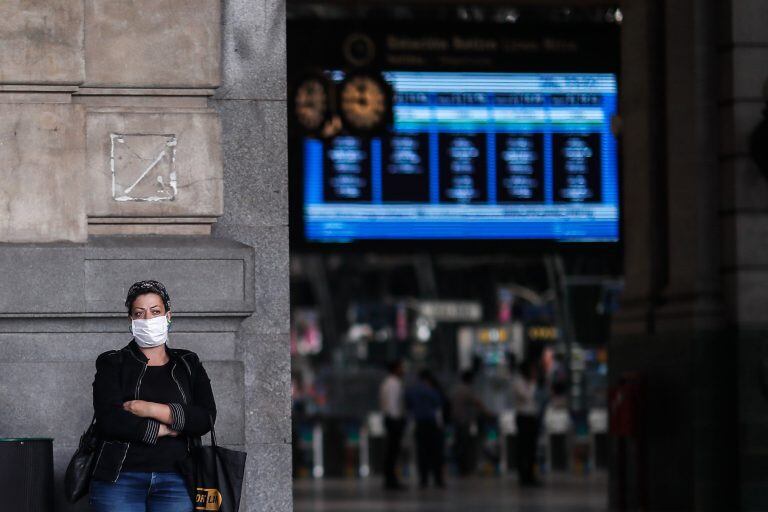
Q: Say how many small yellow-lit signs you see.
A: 2